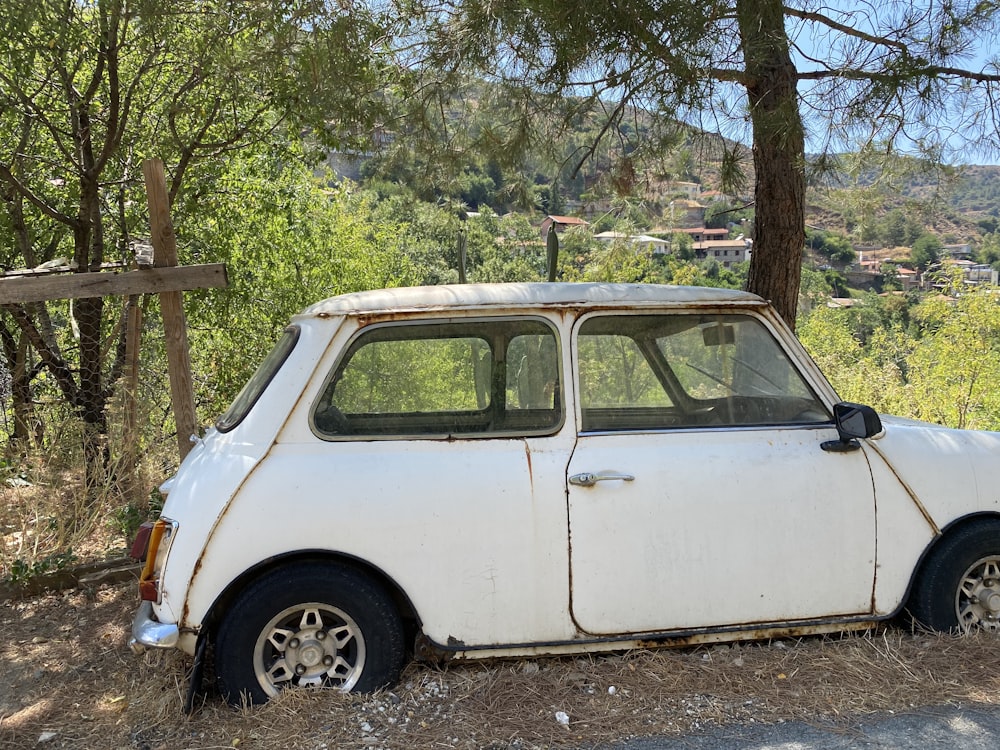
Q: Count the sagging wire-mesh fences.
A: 1